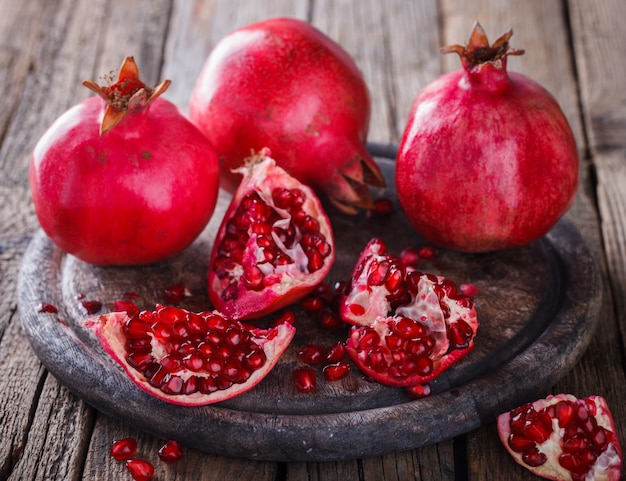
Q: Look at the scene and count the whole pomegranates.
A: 3